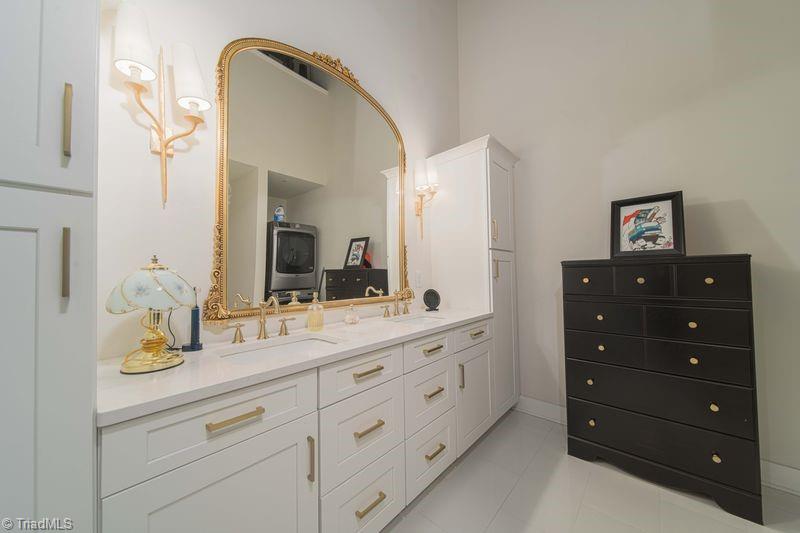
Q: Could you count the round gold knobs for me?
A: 11